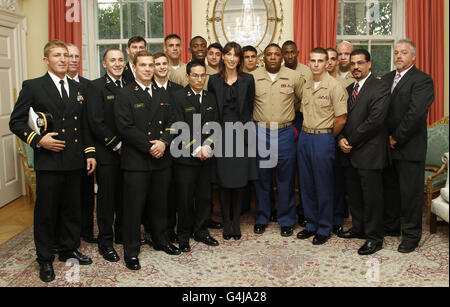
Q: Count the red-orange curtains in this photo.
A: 4